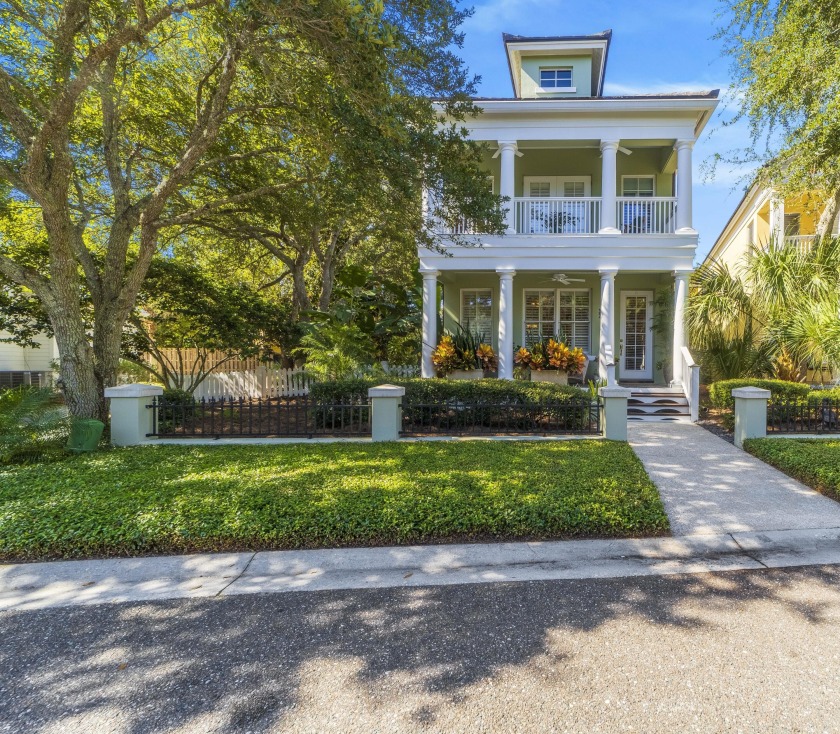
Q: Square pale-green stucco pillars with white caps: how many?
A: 4